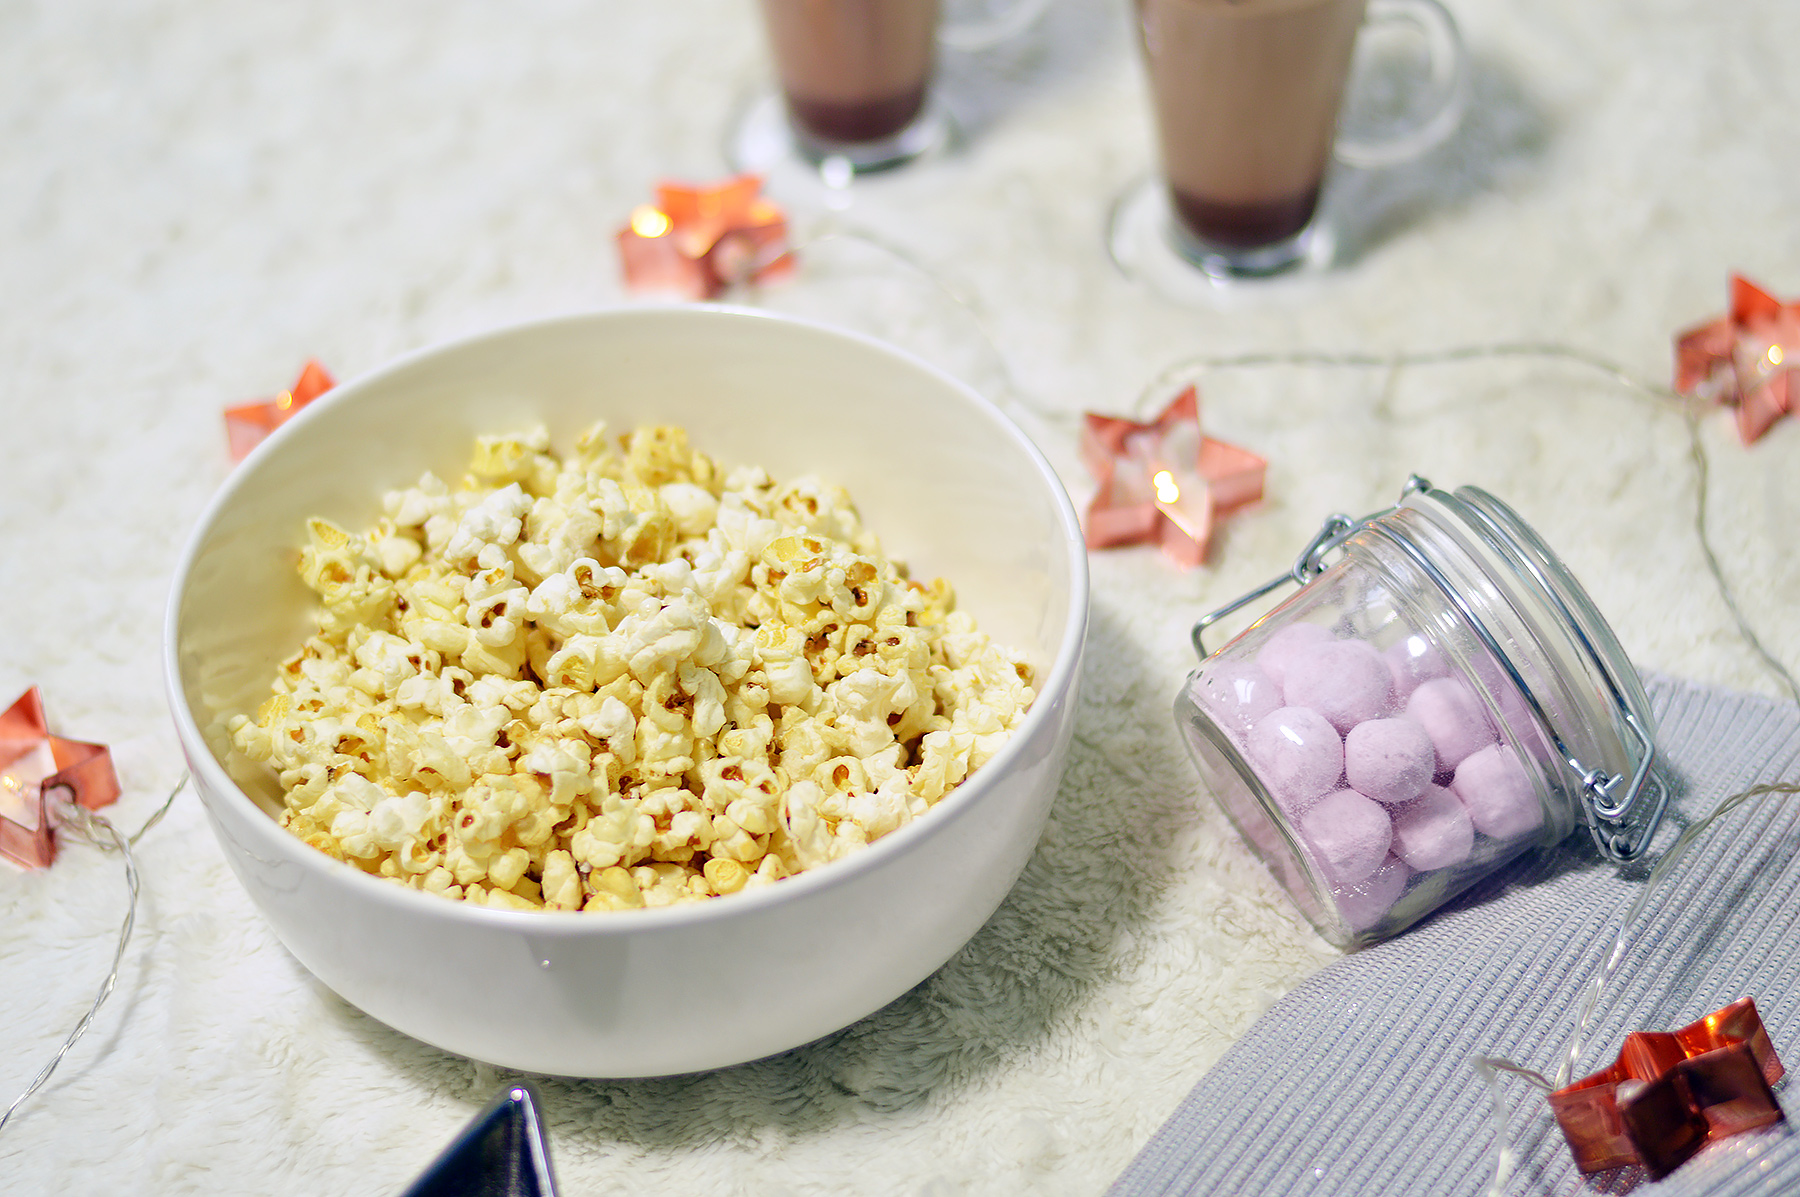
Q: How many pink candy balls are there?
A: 11